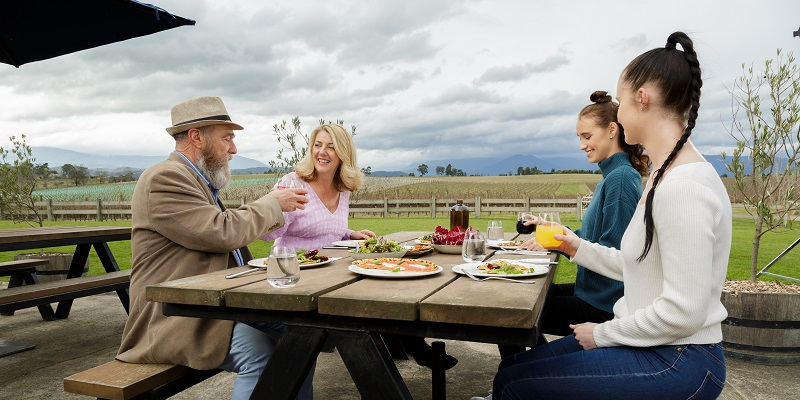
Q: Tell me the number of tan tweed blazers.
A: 1